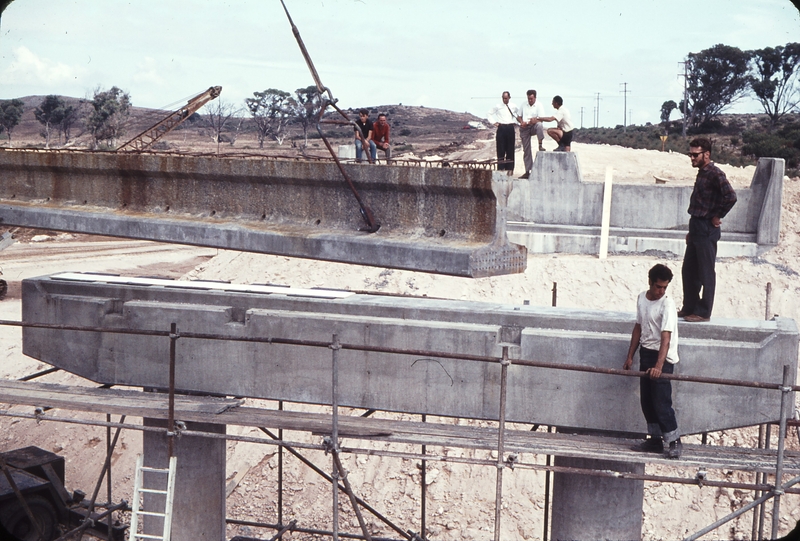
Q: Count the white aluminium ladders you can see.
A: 1